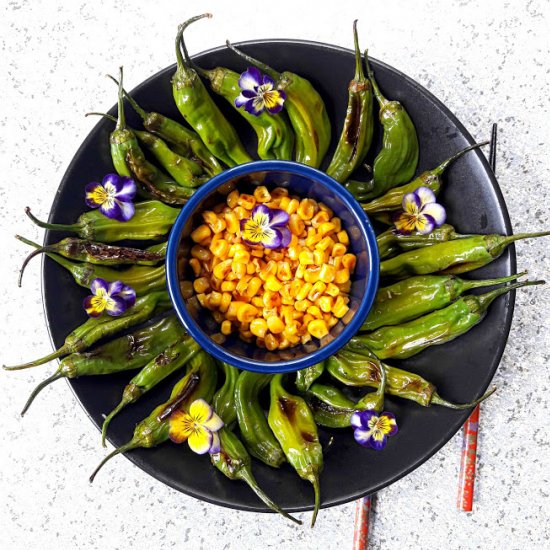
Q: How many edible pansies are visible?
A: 7